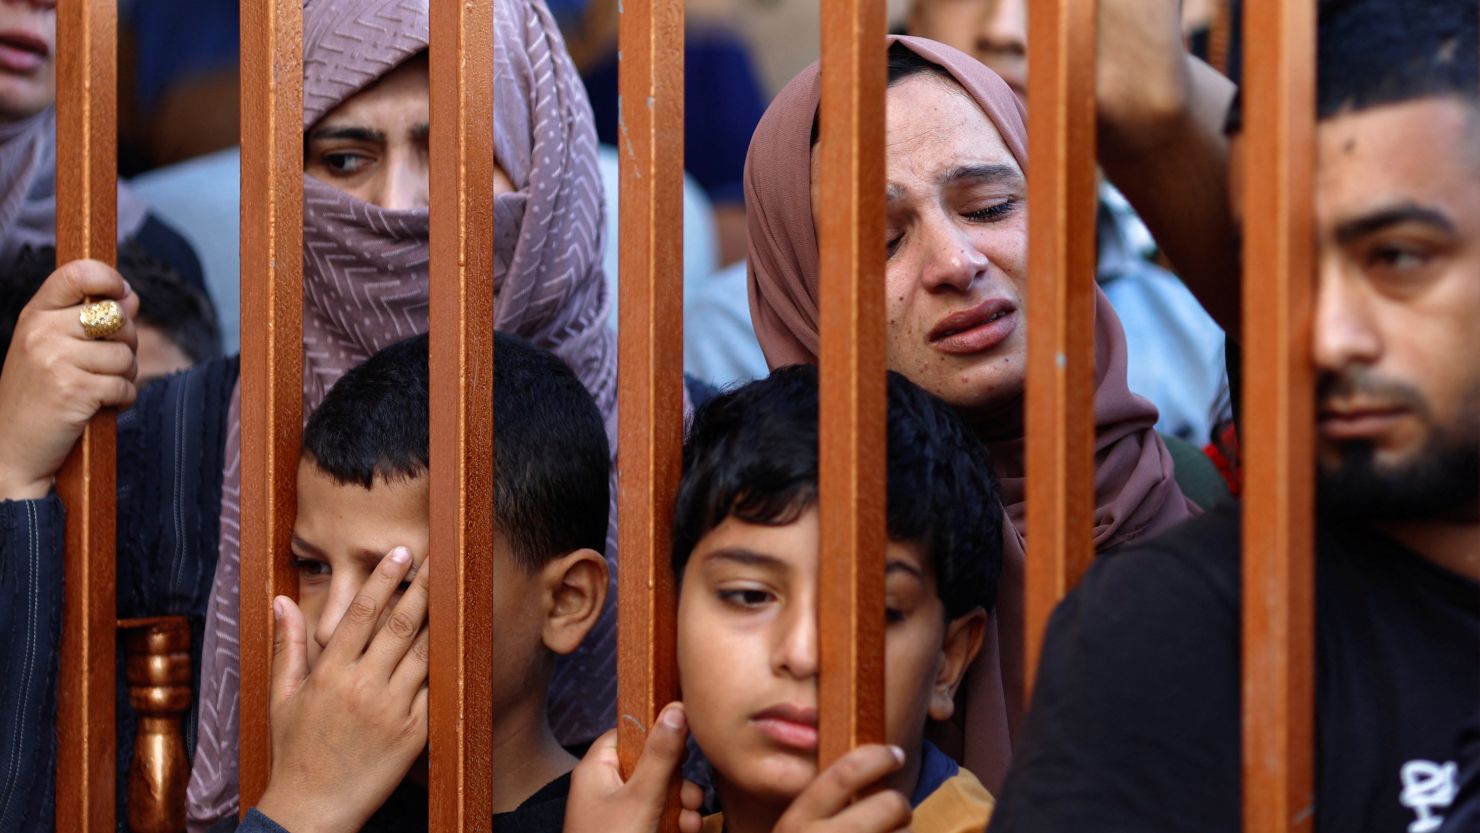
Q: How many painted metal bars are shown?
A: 7